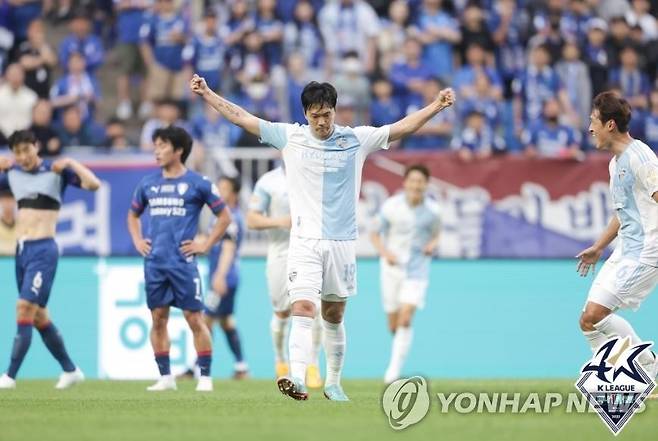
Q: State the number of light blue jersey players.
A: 4